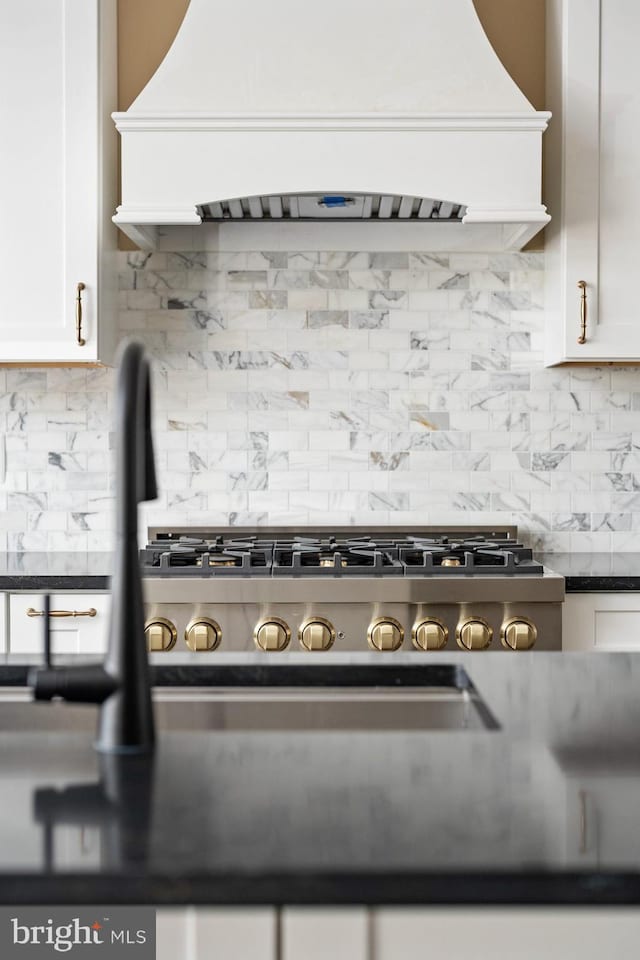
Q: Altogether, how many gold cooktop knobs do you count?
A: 8